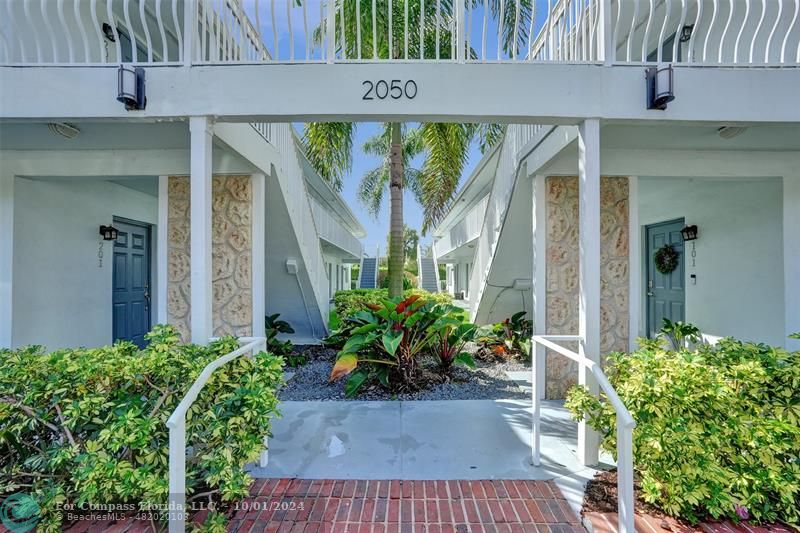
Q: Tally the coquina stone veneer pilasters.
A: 2